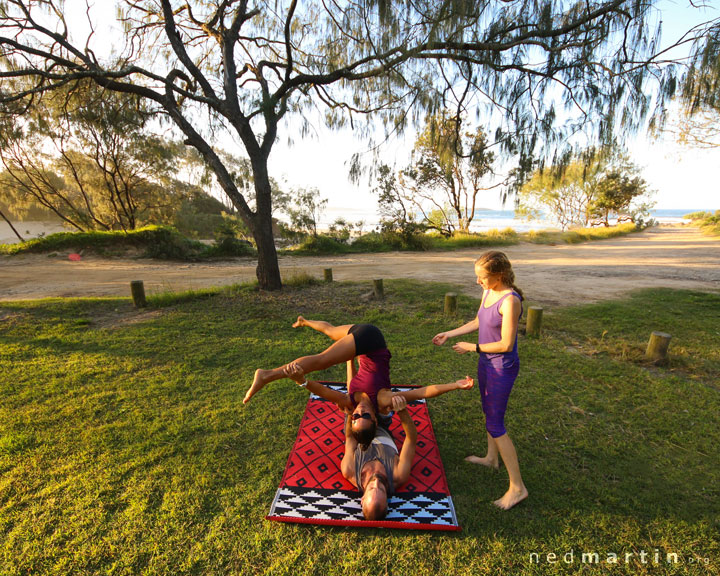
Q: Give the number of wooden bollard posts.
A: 6